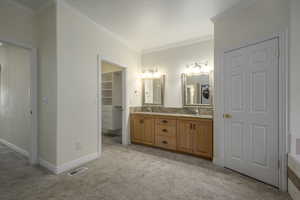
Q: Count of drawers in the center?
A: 3